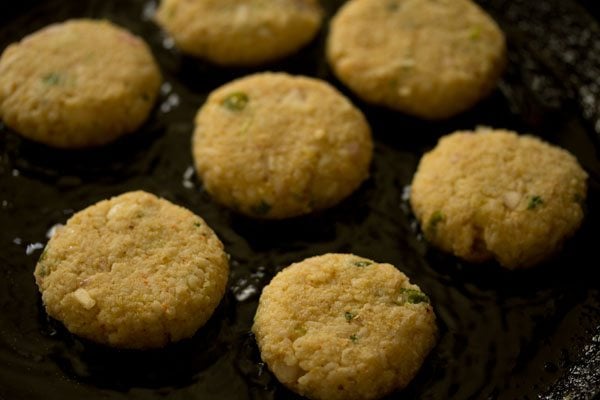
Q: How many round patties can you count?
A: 7